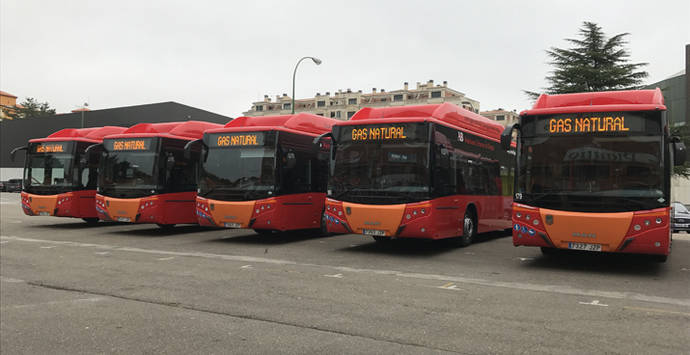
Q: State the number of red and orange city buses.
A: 5